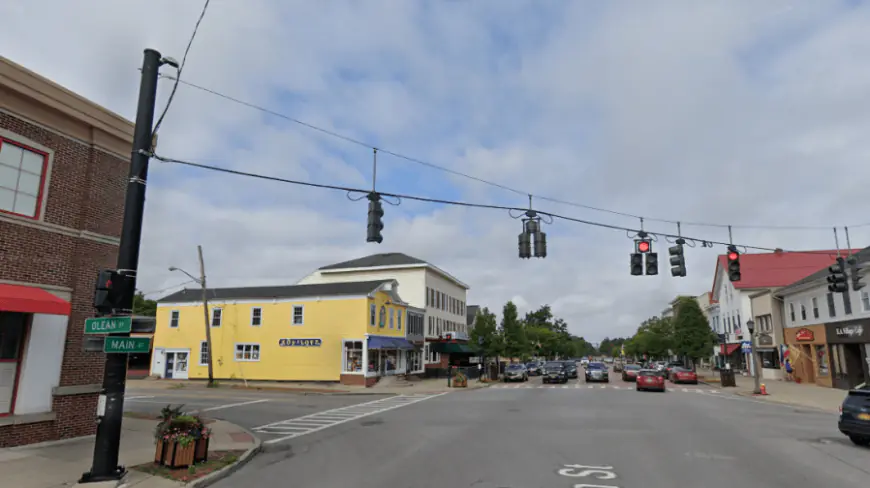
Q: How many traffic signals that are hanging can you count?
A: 7